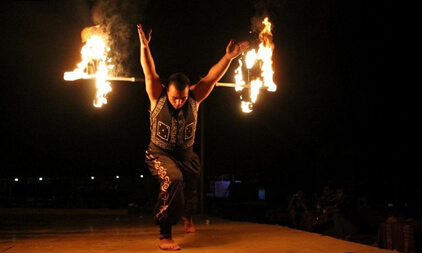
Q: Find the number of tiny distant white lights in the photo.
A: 5